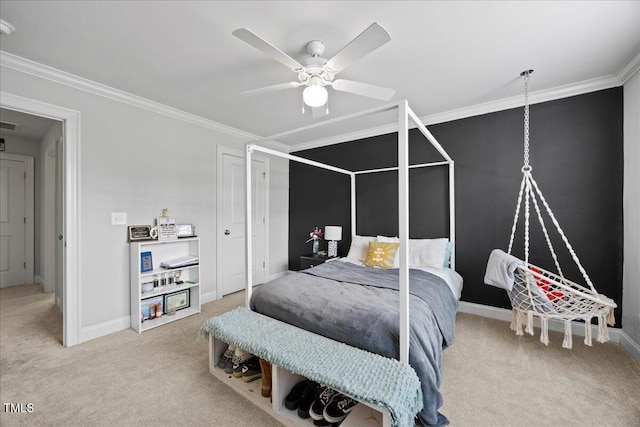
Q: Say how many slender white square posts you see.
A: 4